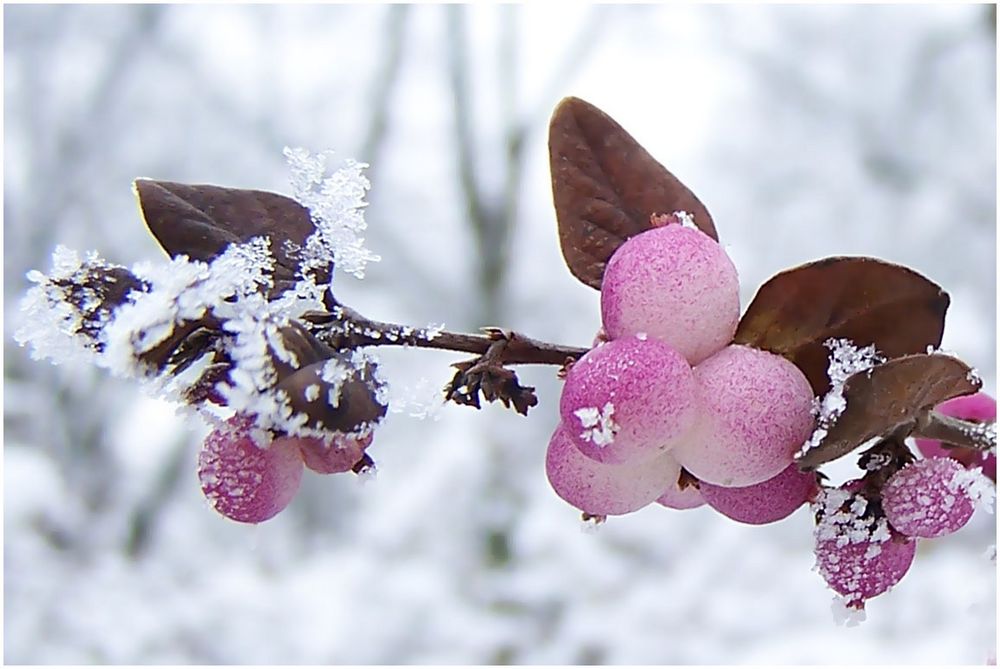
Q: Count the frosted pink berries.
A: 11